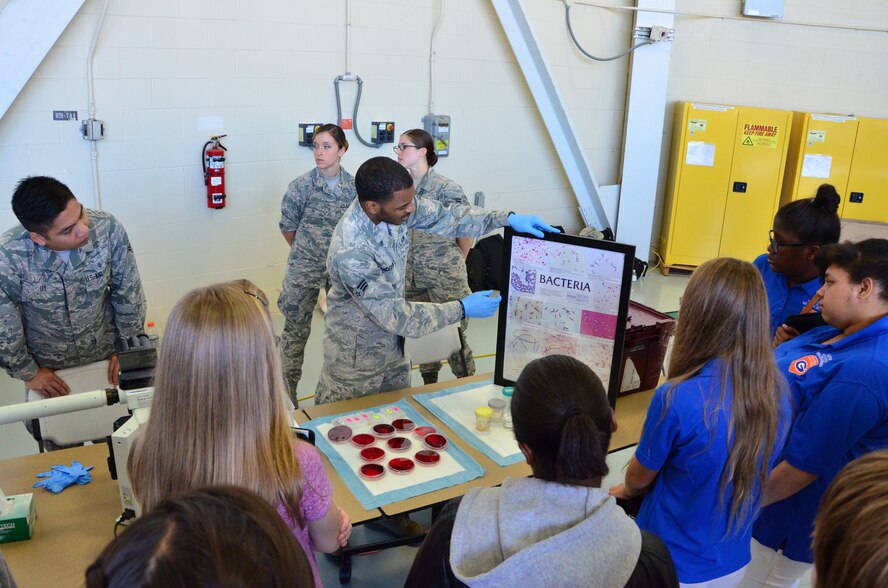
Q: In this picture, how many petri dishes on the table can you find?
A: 11